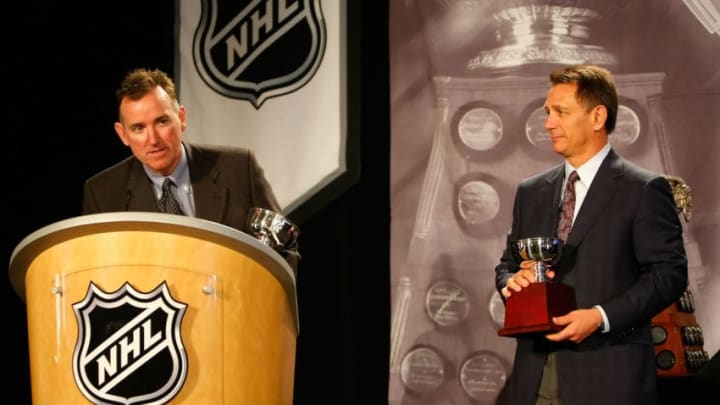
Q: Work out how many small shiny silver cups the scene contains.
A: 2